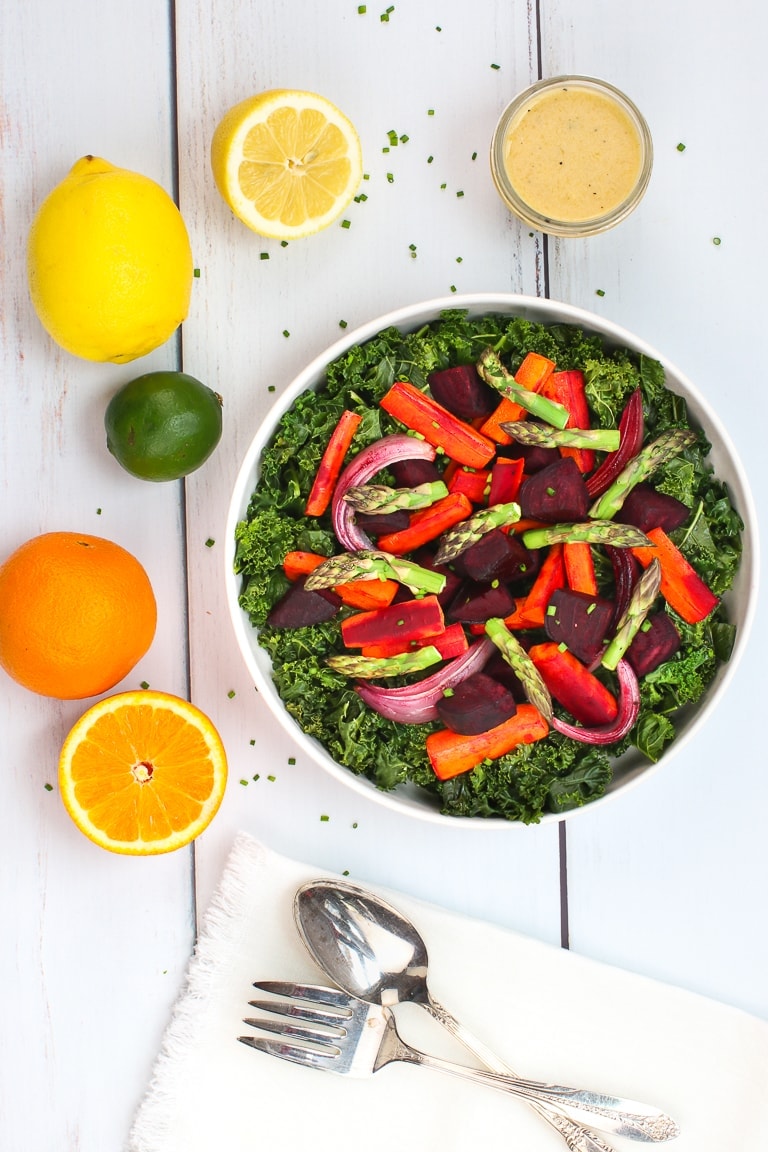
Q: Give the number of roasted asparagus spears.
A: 10